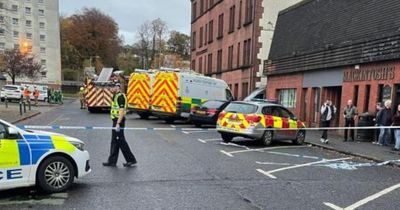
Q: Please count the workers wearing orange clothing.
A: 2